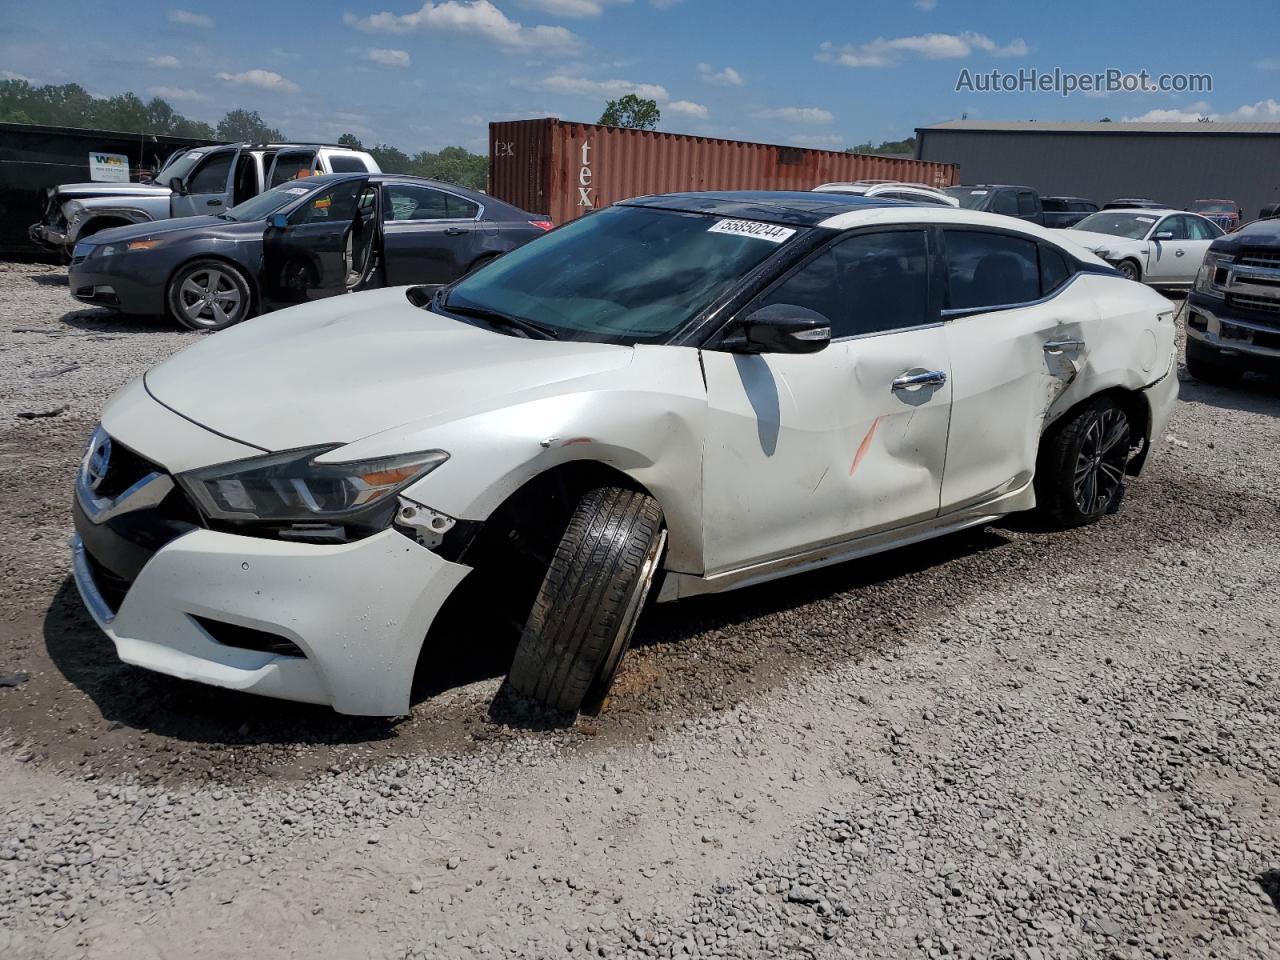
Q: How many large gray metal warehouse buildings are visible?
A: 1